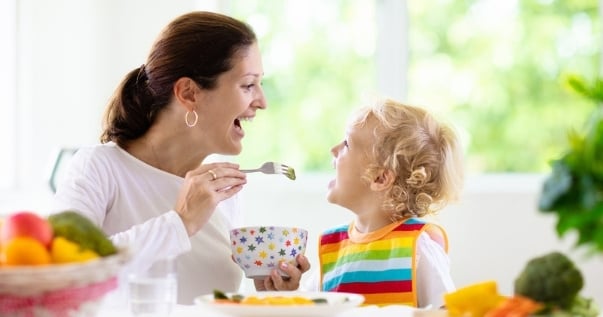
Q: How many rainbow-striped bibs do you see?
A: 1